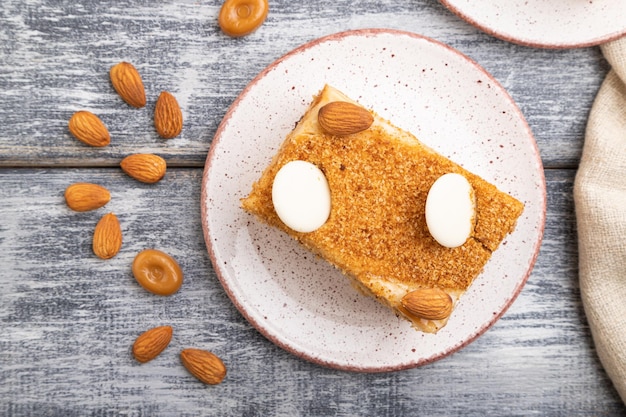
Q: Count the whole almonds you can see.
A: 10